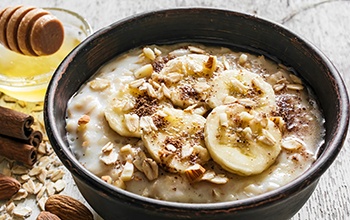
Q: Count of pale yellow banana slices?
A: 5